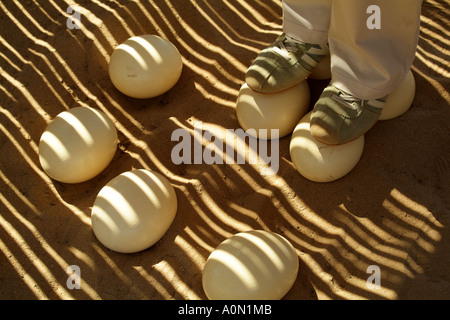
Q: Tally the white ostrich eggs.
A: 8